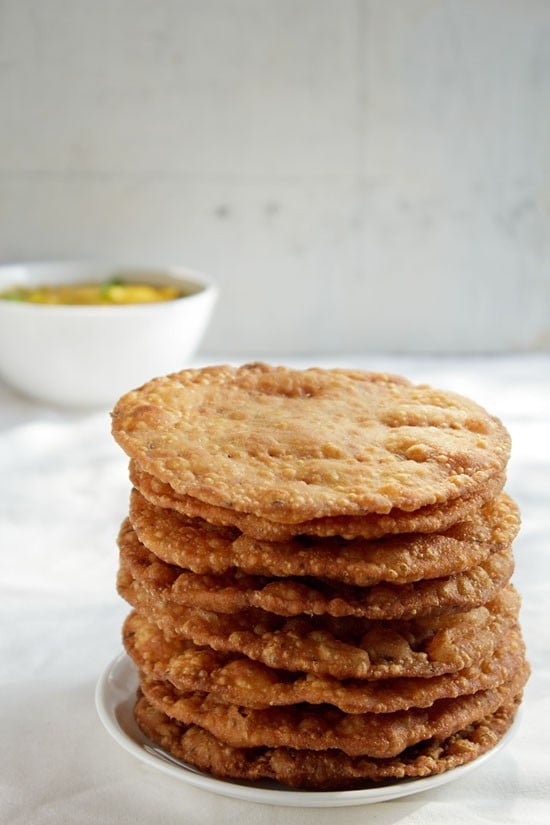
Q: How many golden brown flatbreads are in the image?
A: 8